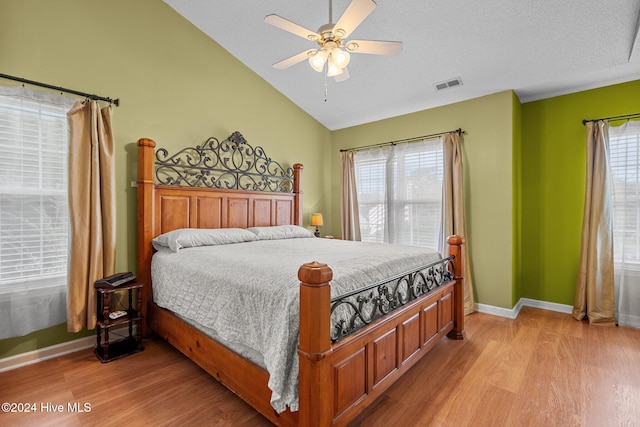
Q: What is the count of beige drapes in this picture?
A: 4